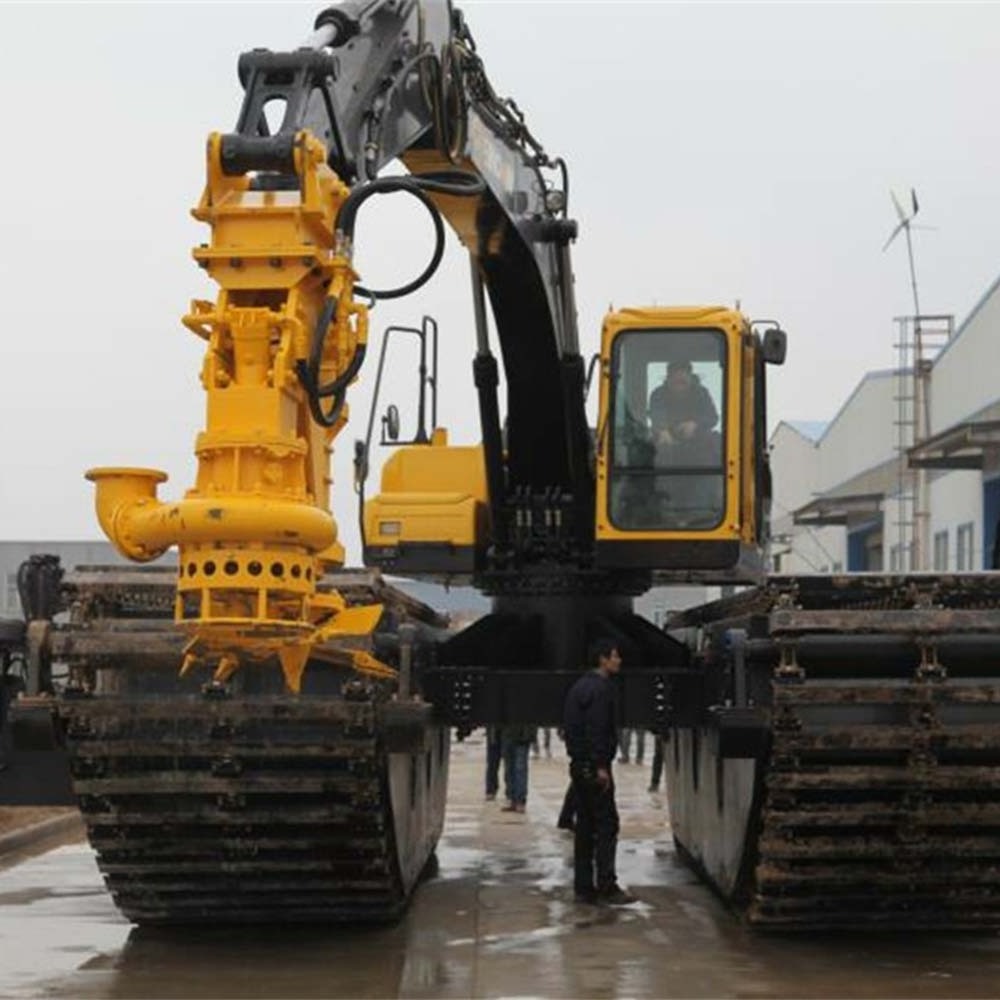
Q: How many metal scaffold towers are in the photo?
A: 1